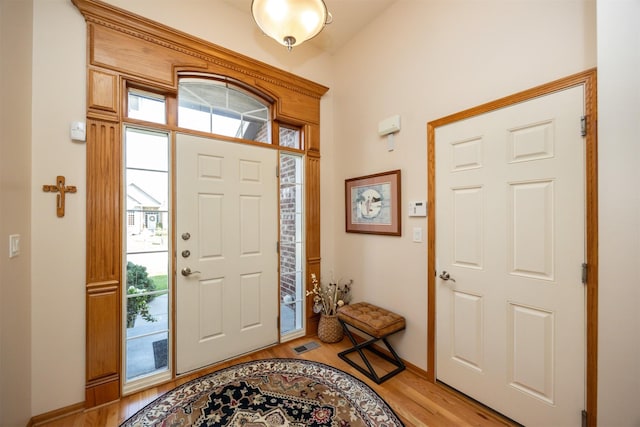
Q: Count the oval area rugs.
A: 1